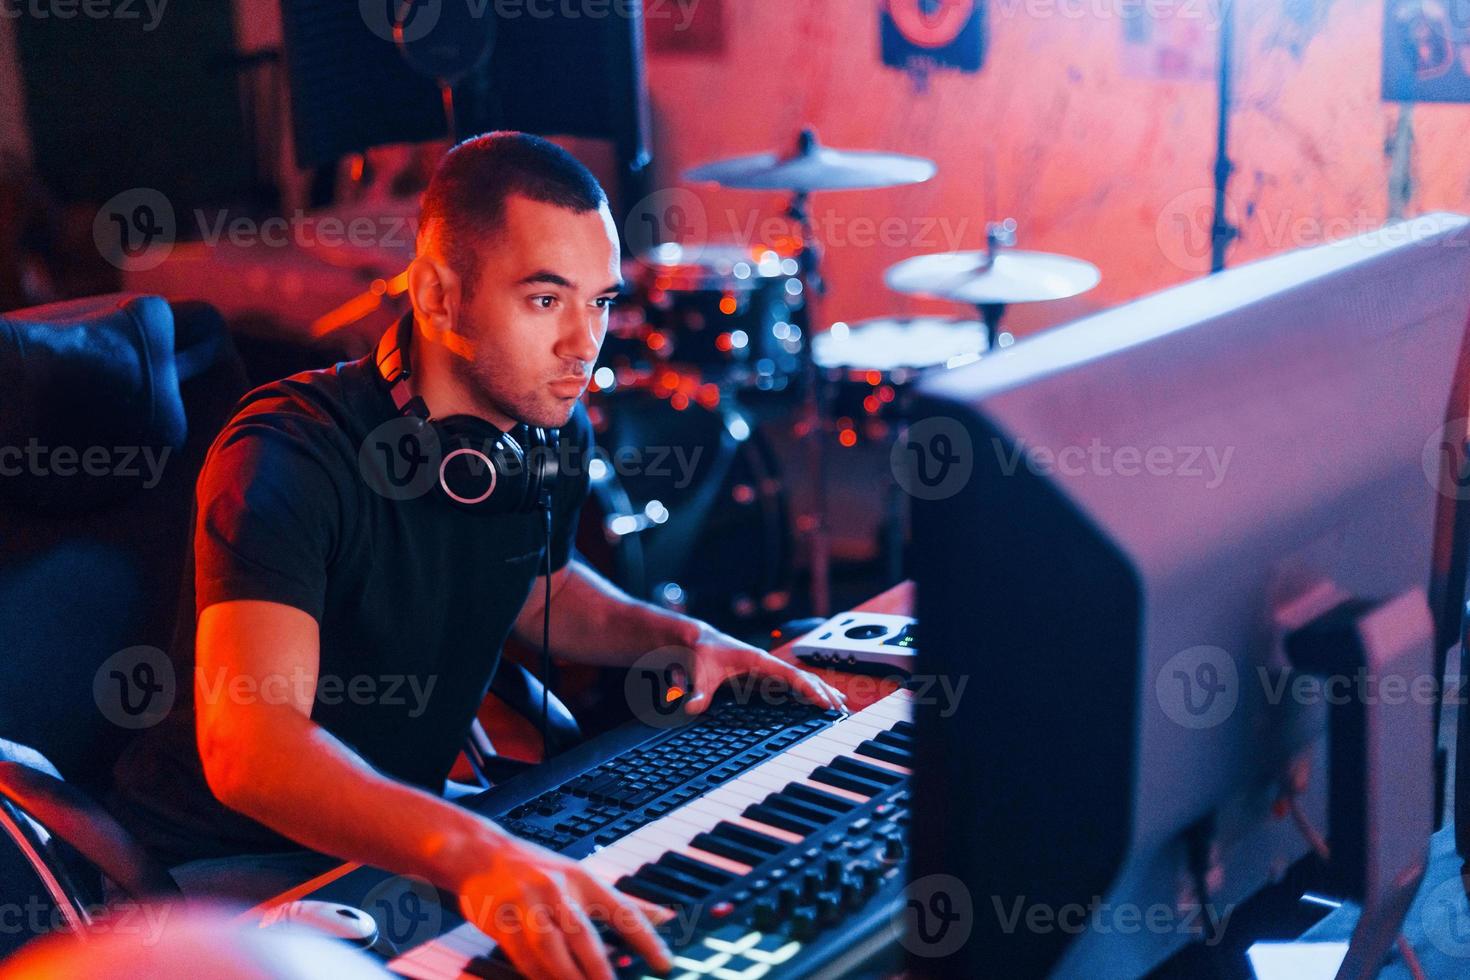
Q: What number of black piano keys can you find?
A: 15